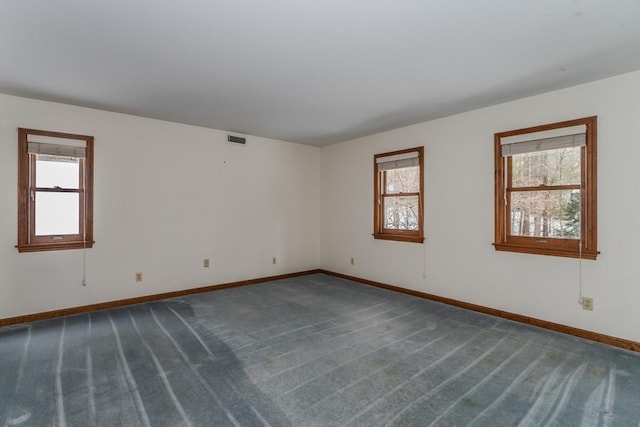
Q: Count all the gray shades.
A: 3